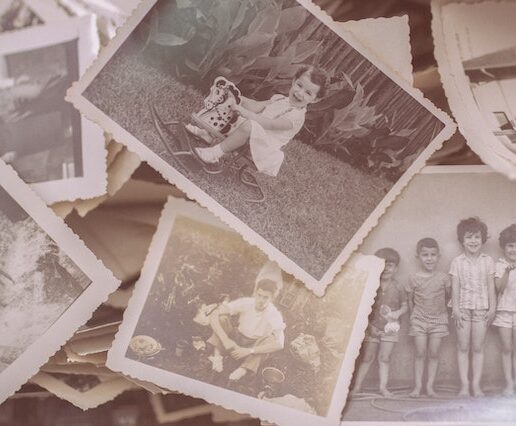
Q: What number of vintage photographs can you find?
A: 6